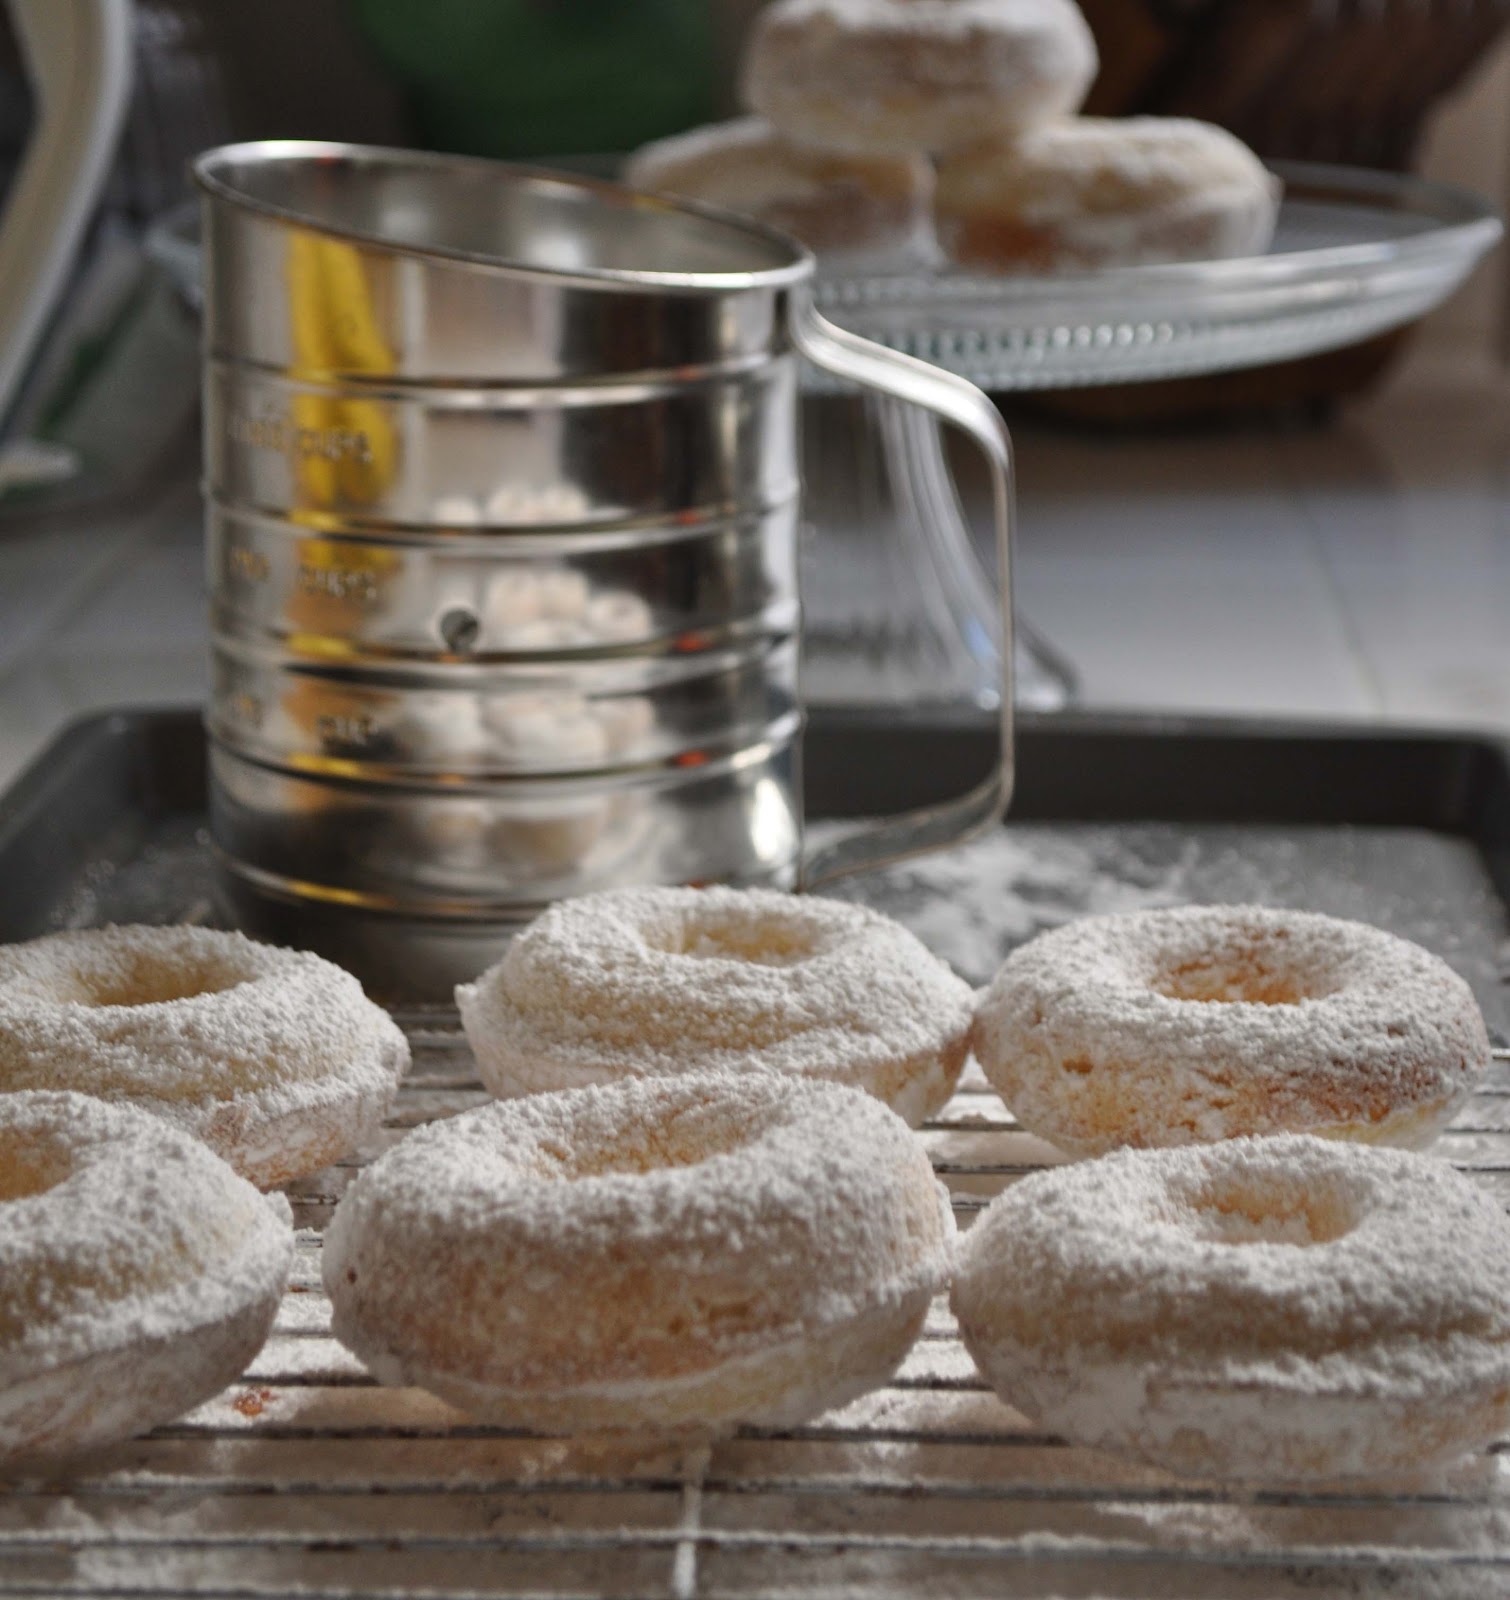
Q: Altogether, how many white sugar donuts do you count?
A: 9